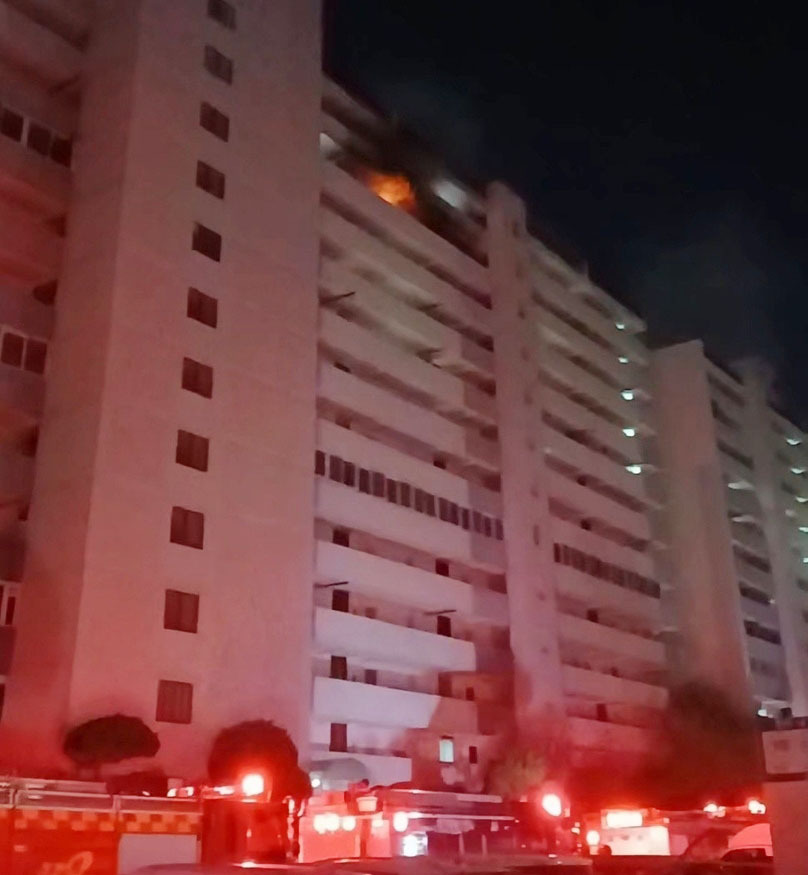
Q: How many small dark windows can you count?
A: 11